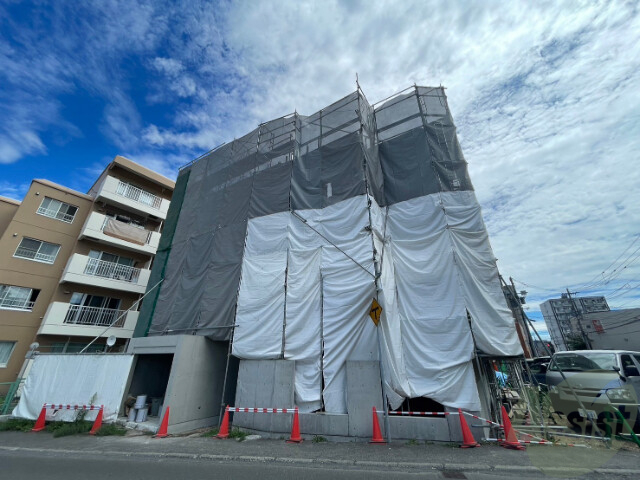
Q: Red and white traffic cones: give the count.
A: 8